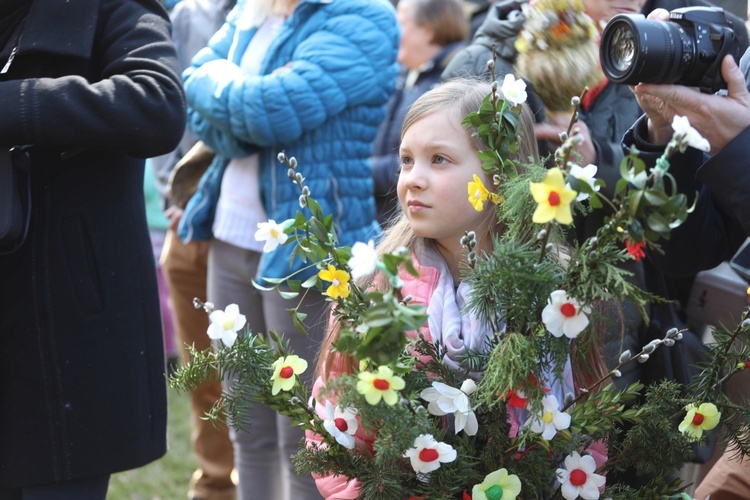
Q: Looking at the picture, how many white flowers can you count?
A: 12